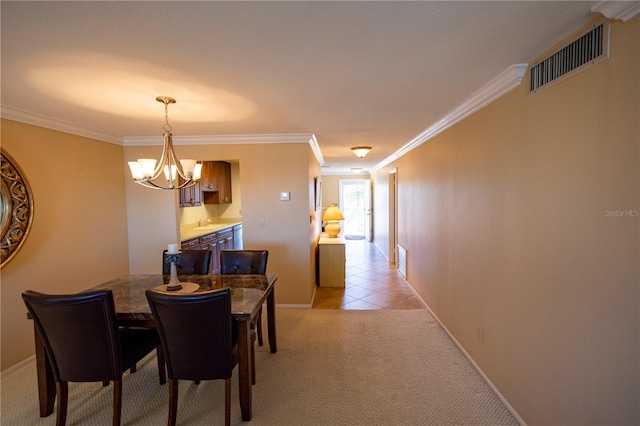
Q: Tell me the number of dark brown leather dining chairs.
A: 4